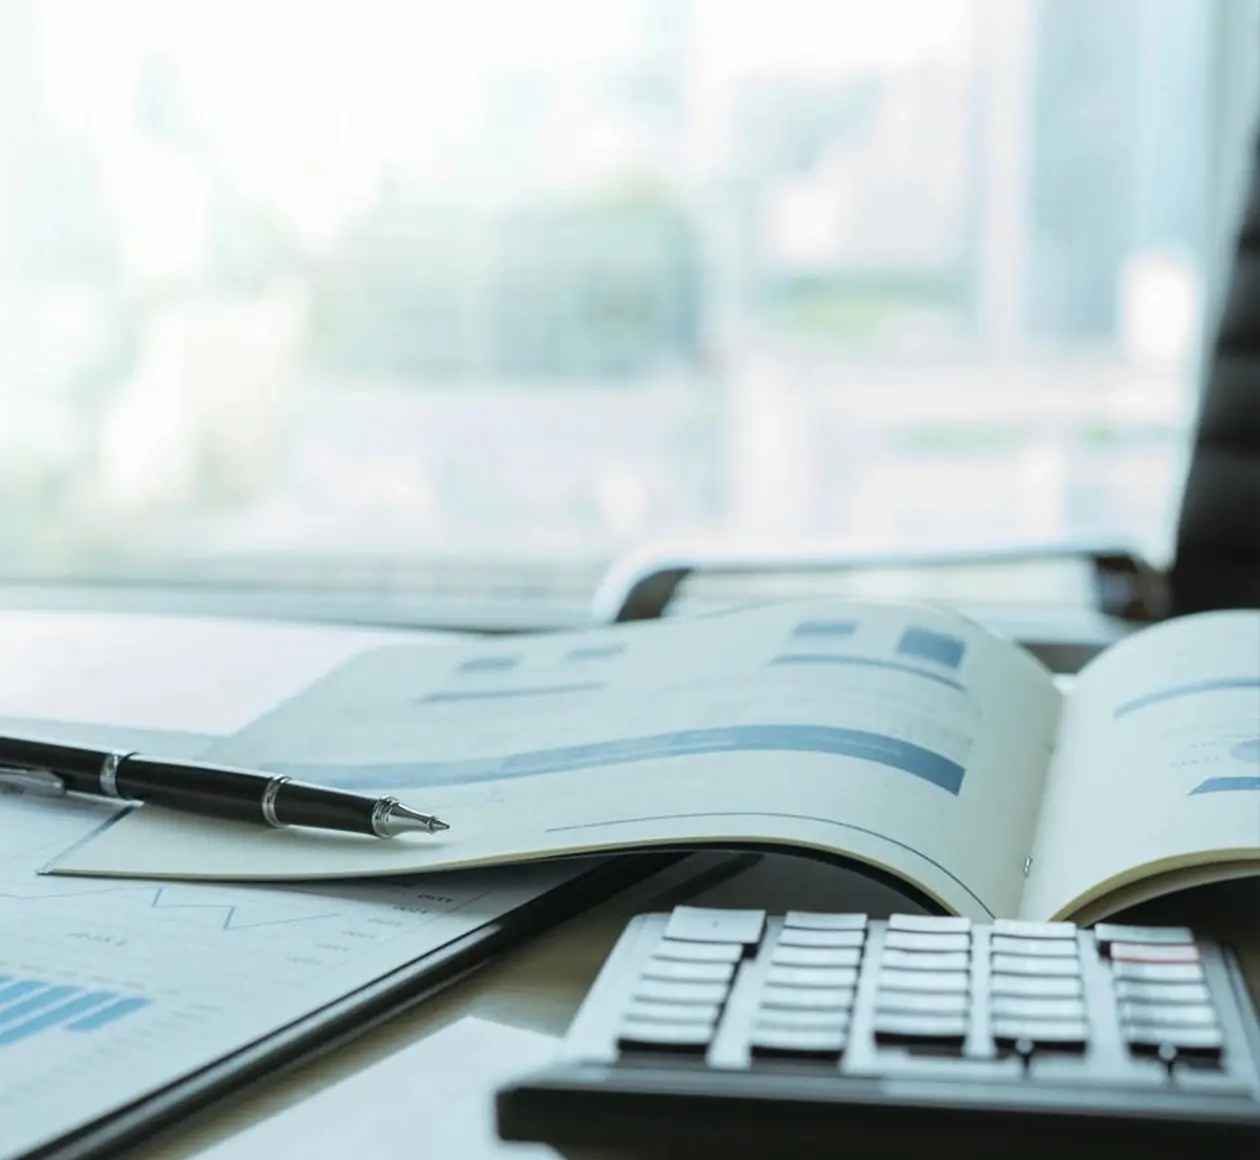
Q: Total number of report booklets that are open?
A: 1